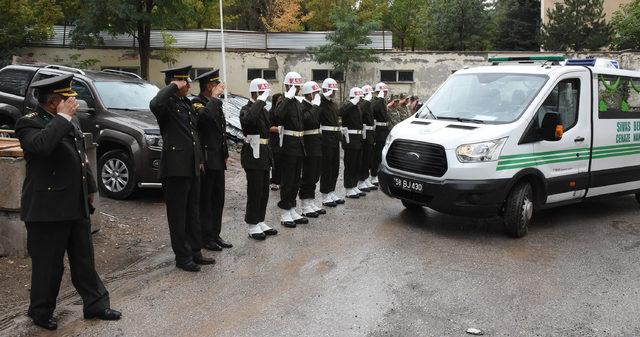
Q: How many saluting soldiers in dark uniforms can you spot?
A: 10